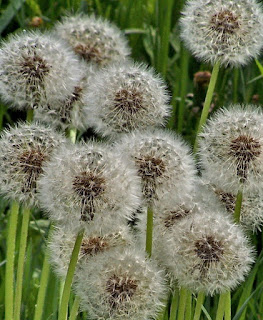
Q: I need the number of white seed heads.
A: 14